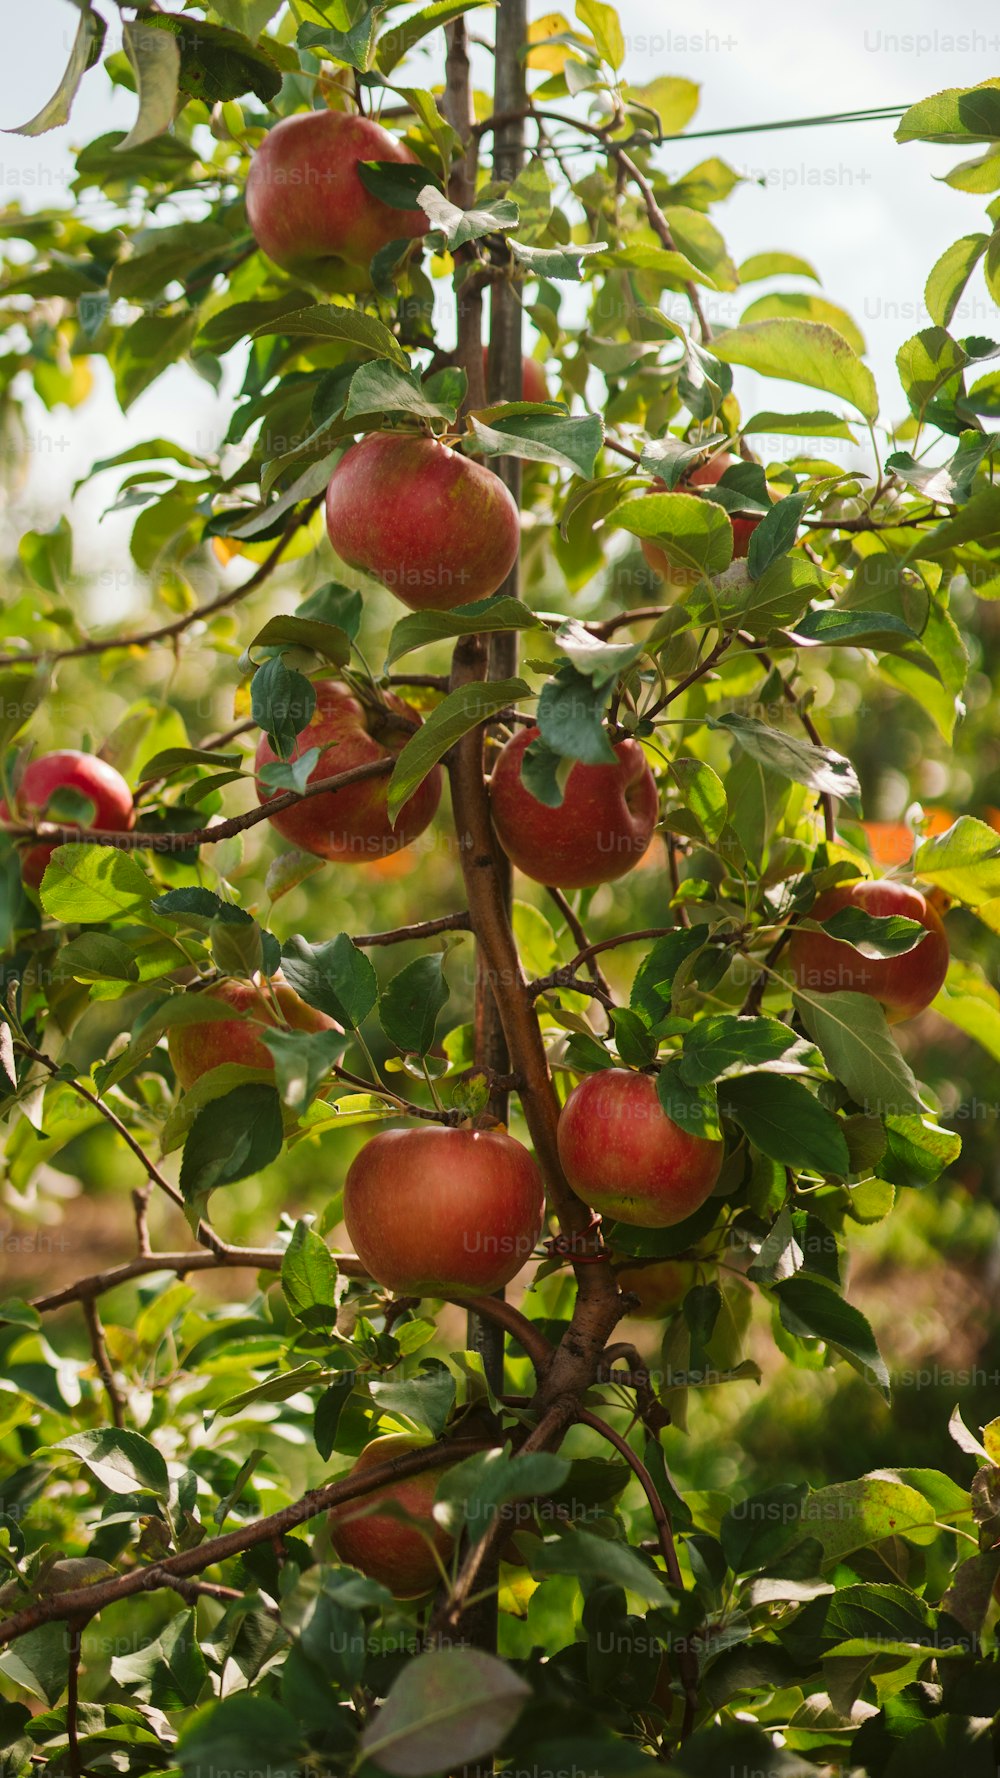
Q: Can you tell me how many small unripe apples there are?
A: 0